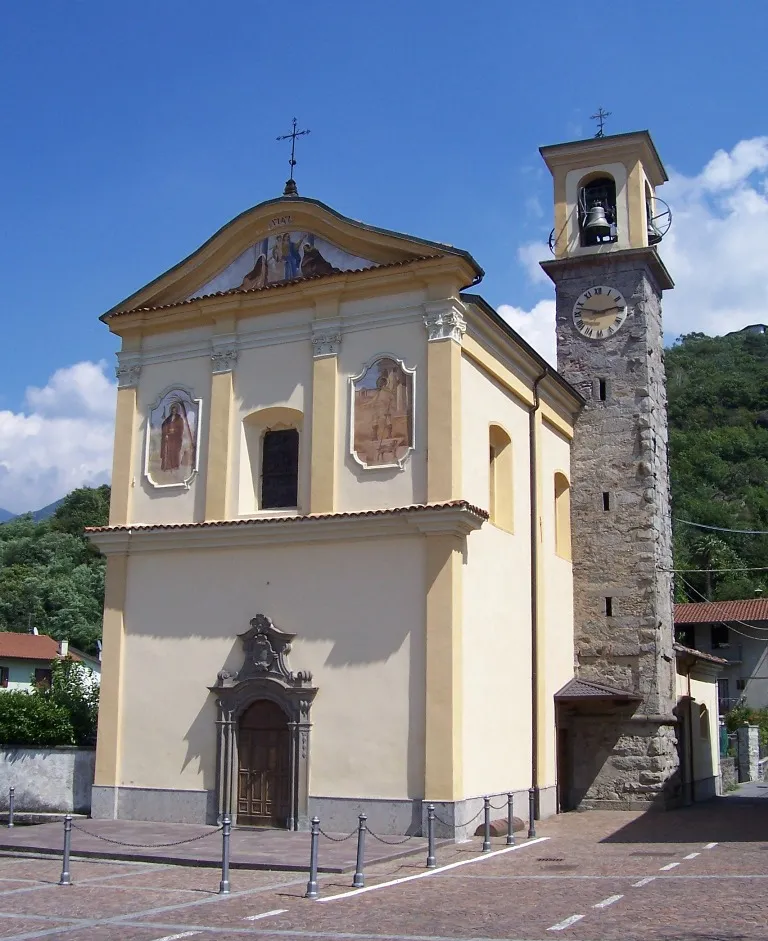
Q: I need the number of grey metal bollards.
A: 9